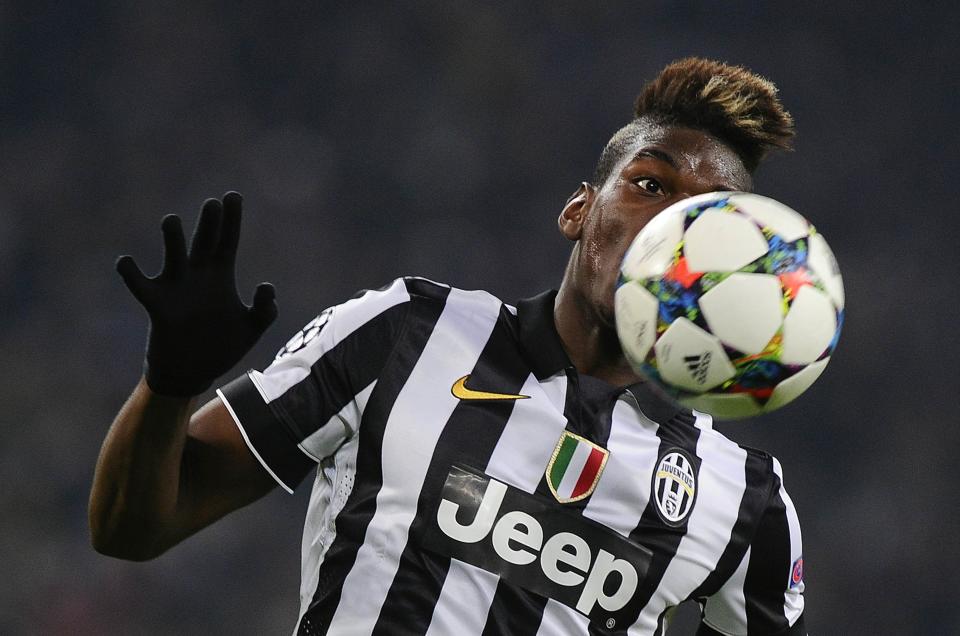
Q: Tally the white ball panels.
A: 10